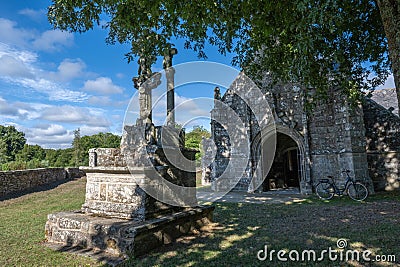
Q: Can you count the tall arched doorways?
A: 1